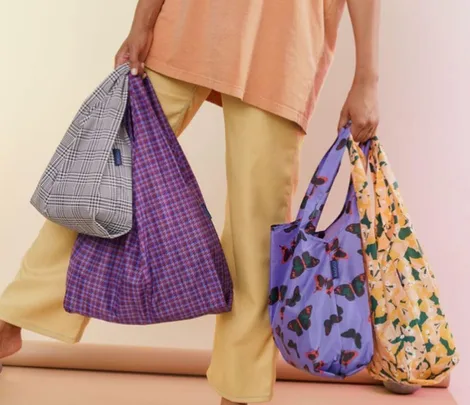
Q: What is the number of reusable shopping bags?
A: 4